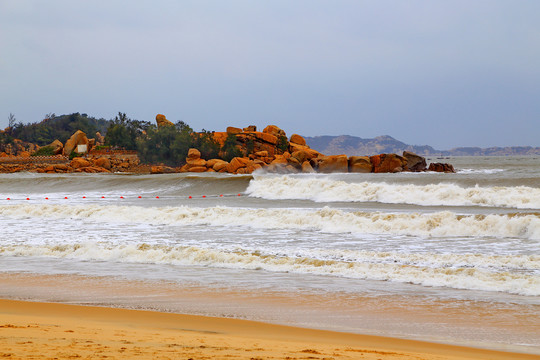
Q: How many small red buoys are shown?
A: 13